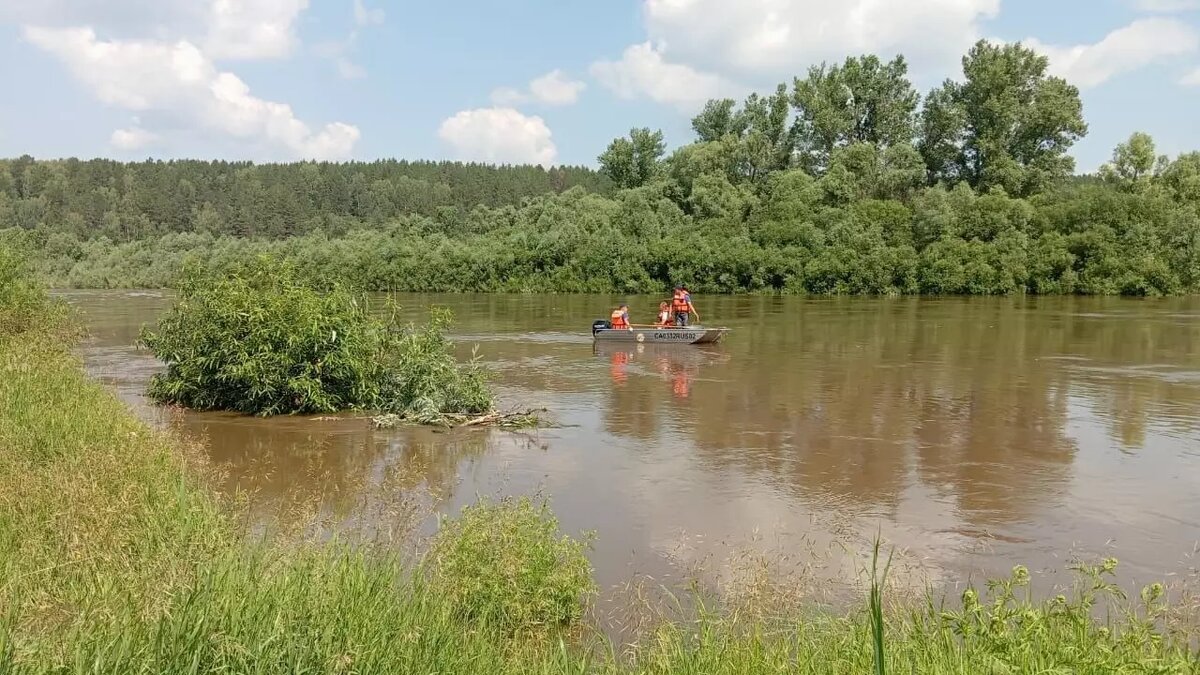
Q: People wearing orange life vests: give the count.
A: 3